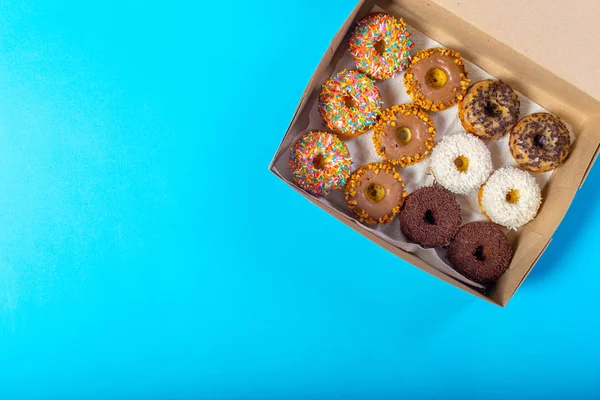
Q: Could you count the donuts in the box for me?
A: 12